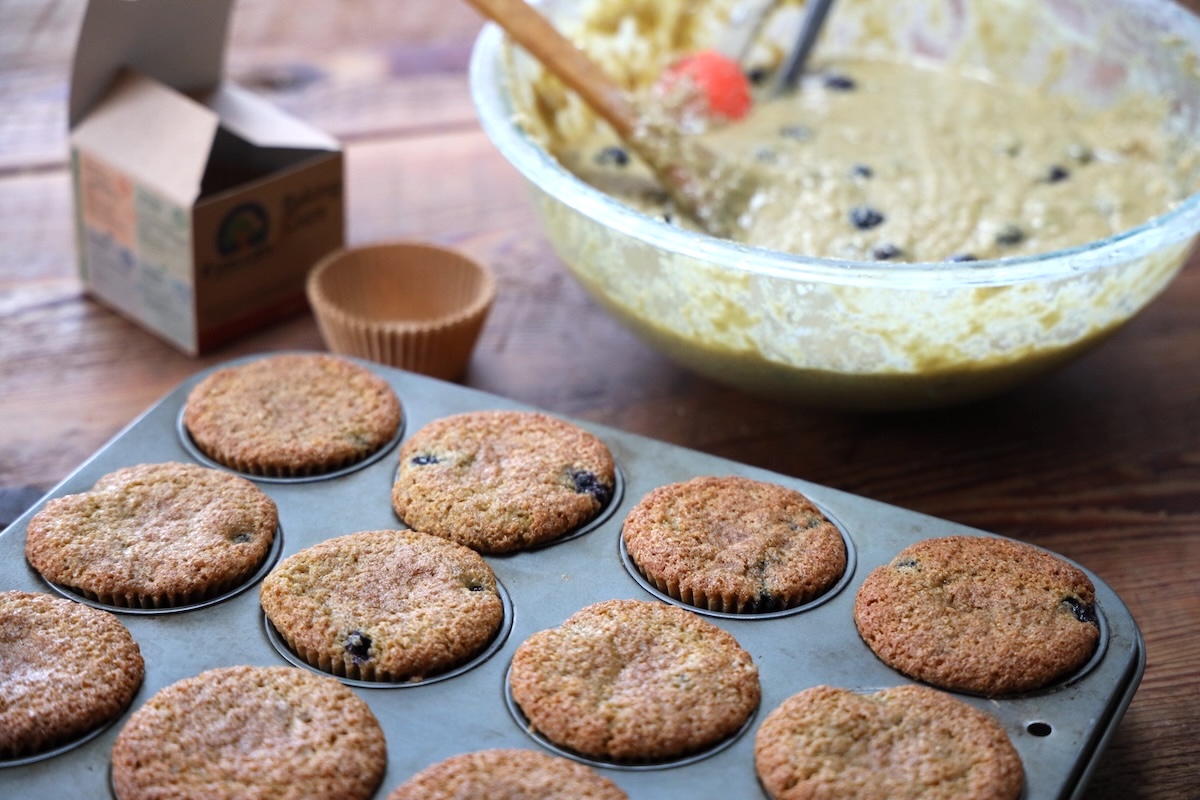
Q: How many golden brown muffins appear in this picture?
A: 11